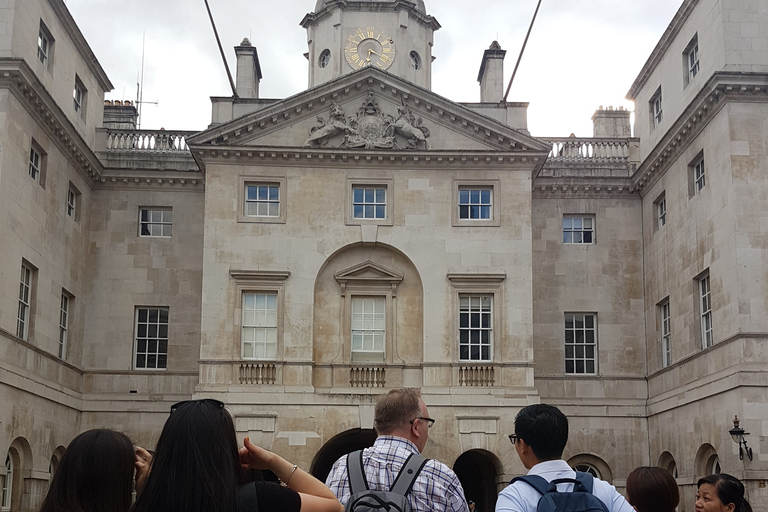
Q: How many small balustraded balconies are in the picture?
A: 3